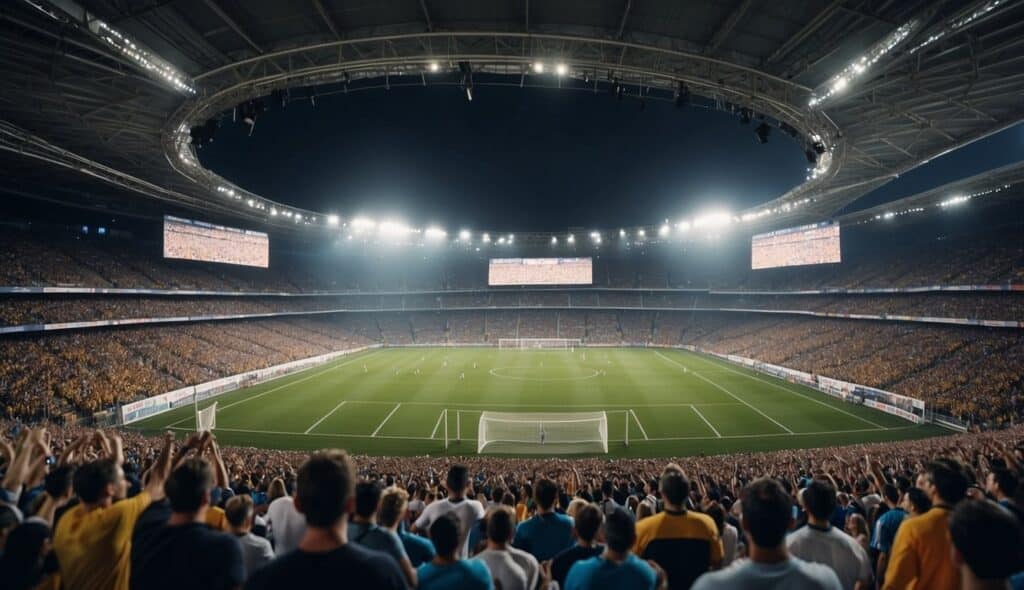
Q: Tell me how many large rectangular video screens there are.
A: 3